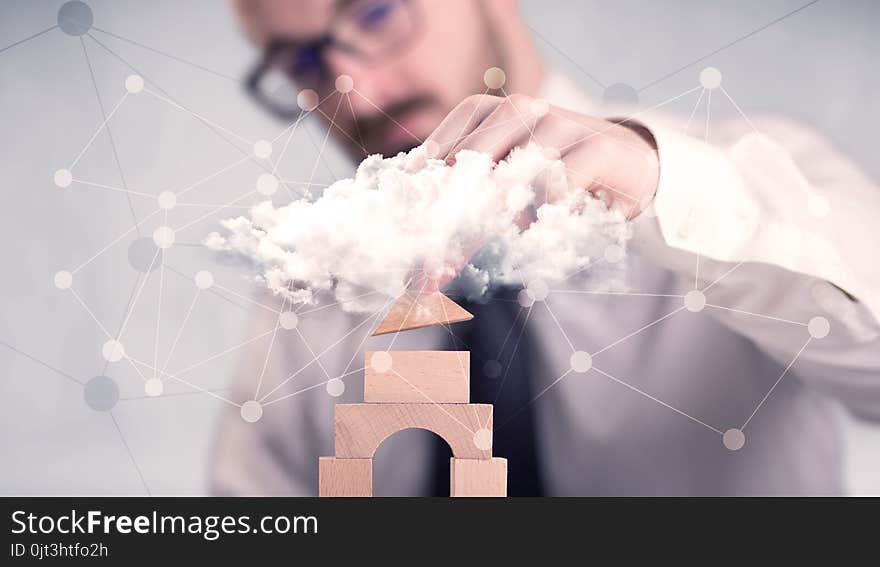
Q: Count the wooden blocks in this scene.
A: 5